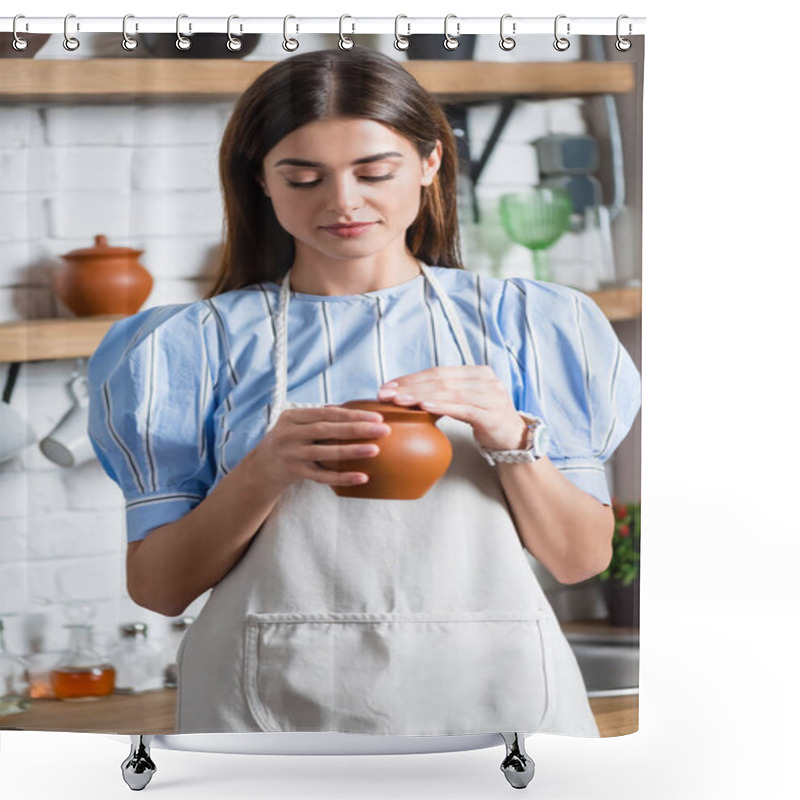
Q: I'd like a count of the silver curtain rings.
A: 12